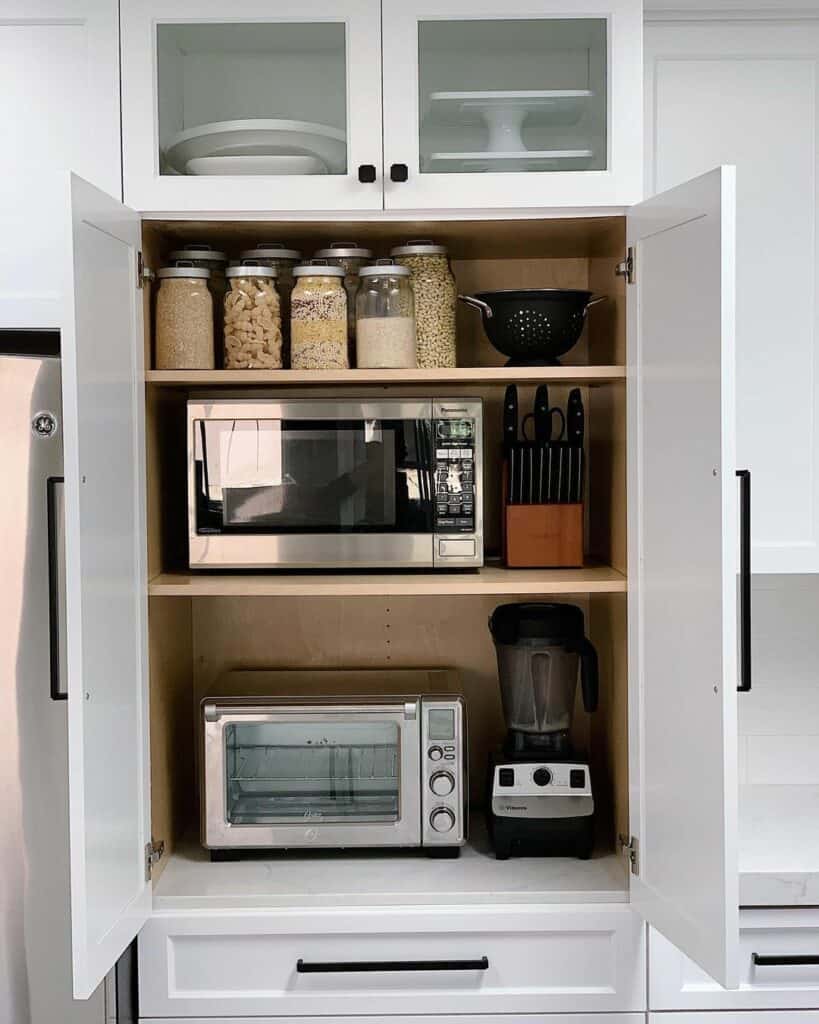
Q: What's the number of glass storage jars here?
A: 8